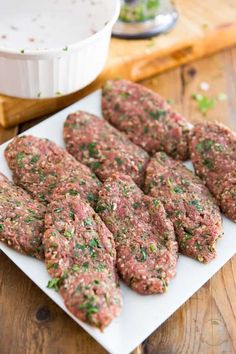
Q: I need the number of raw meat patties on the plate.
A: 8